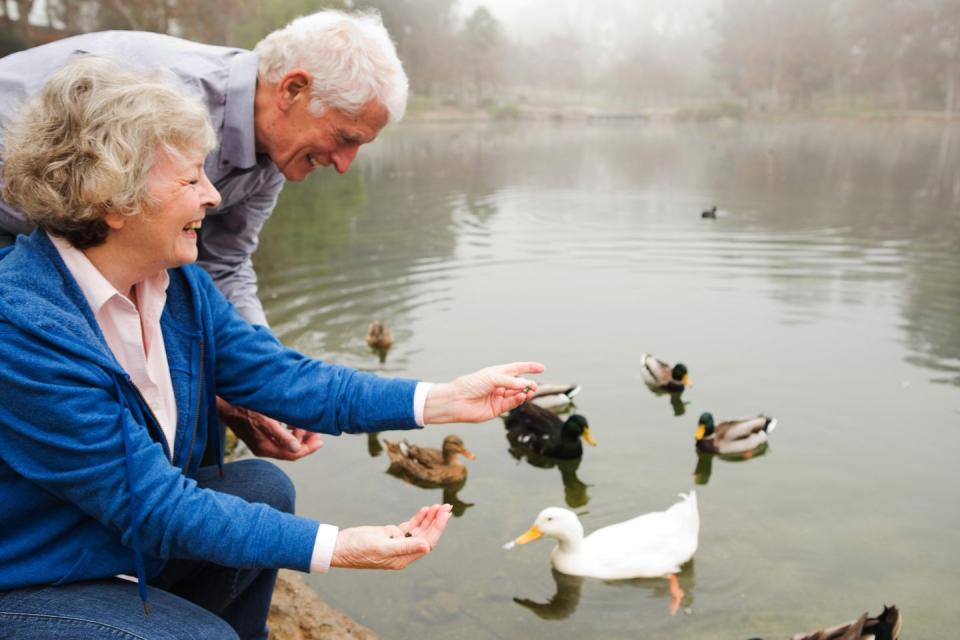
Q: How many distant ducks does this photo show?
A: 1